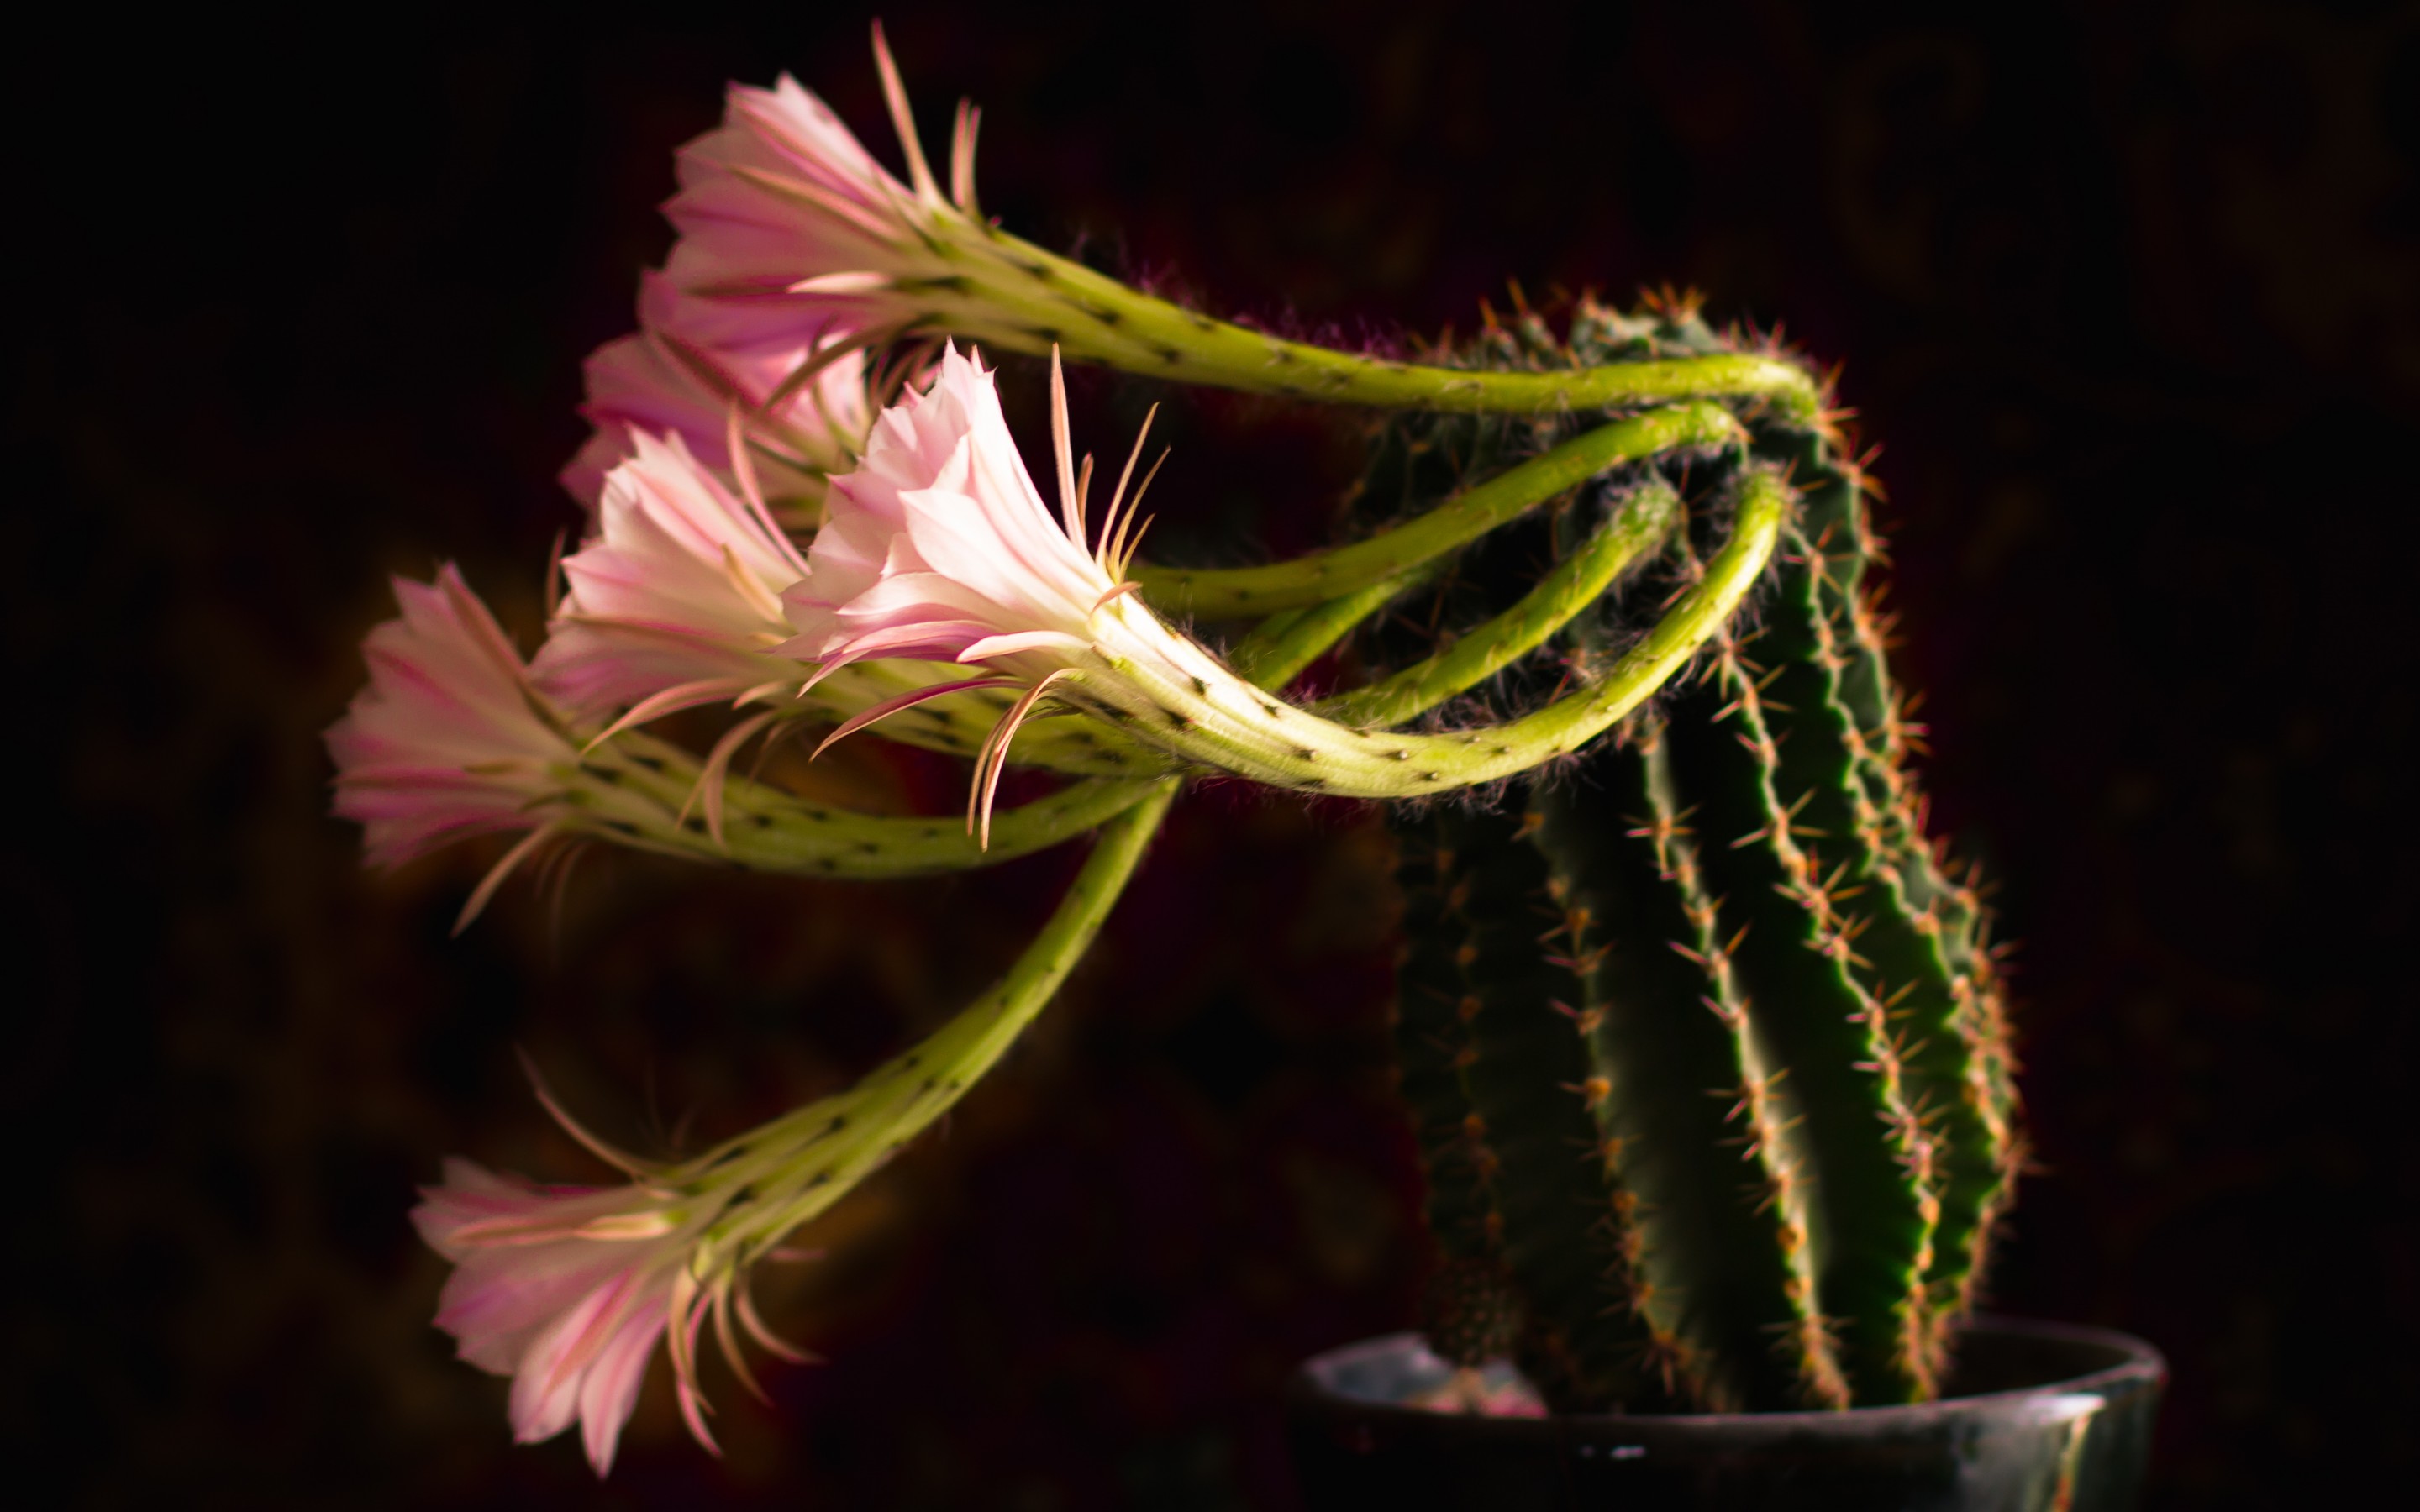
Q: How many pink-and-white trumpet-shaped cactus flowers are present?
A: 6